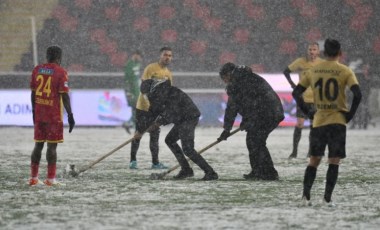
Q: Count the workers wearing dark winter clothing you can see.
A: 2